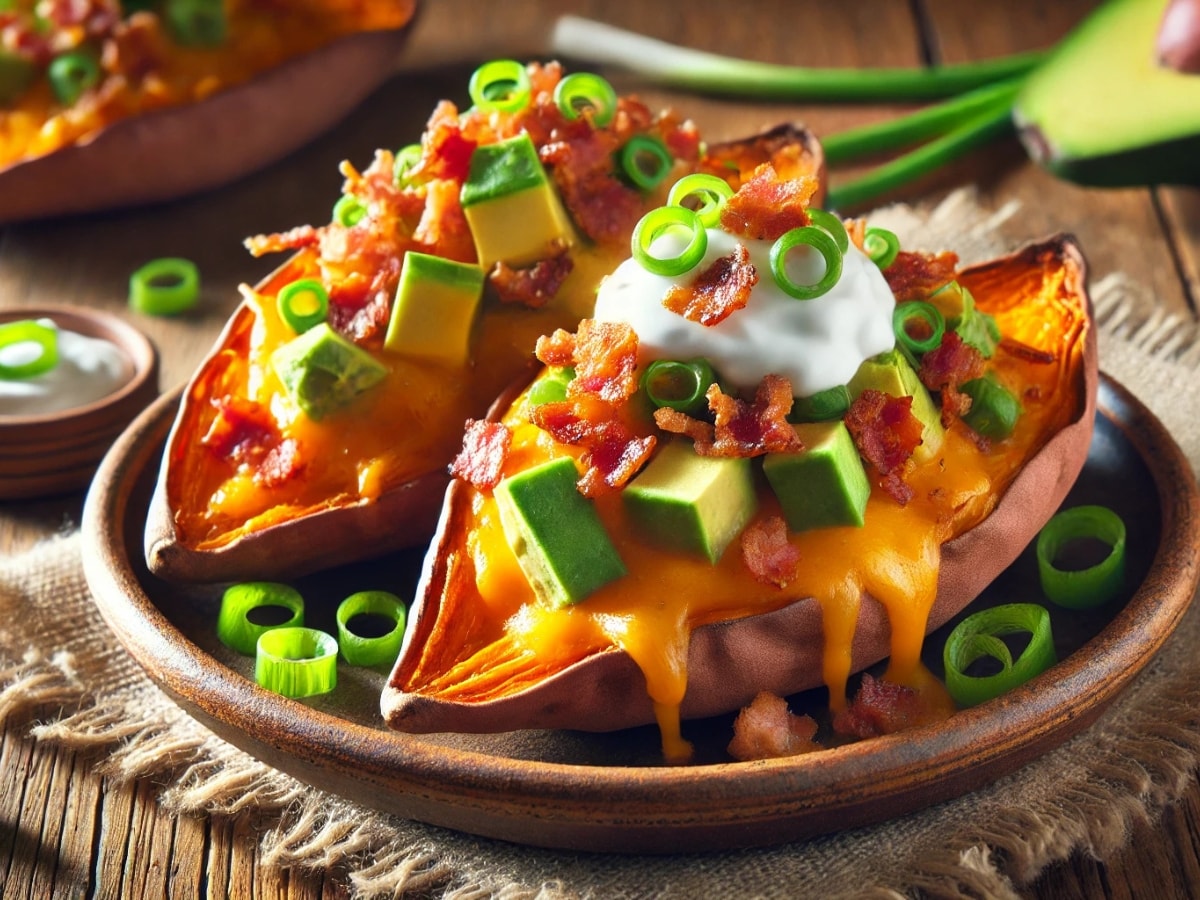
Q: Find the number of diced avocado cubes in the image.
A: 7